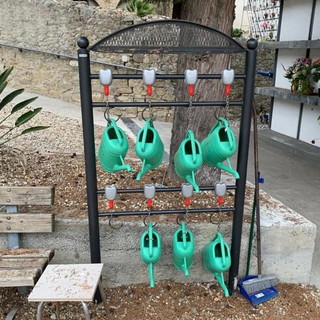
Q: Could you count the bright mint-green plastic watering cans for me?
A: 7